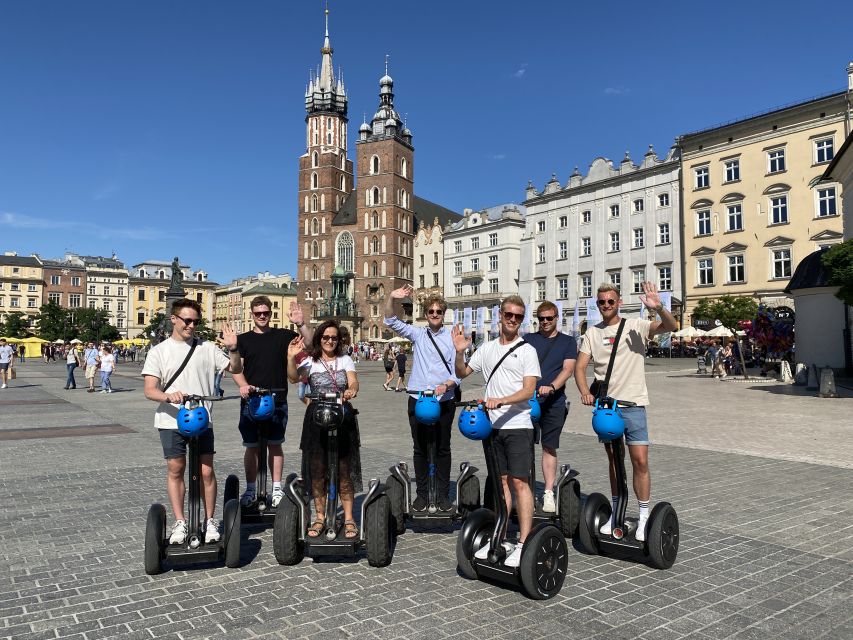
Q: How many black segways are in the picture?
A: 7